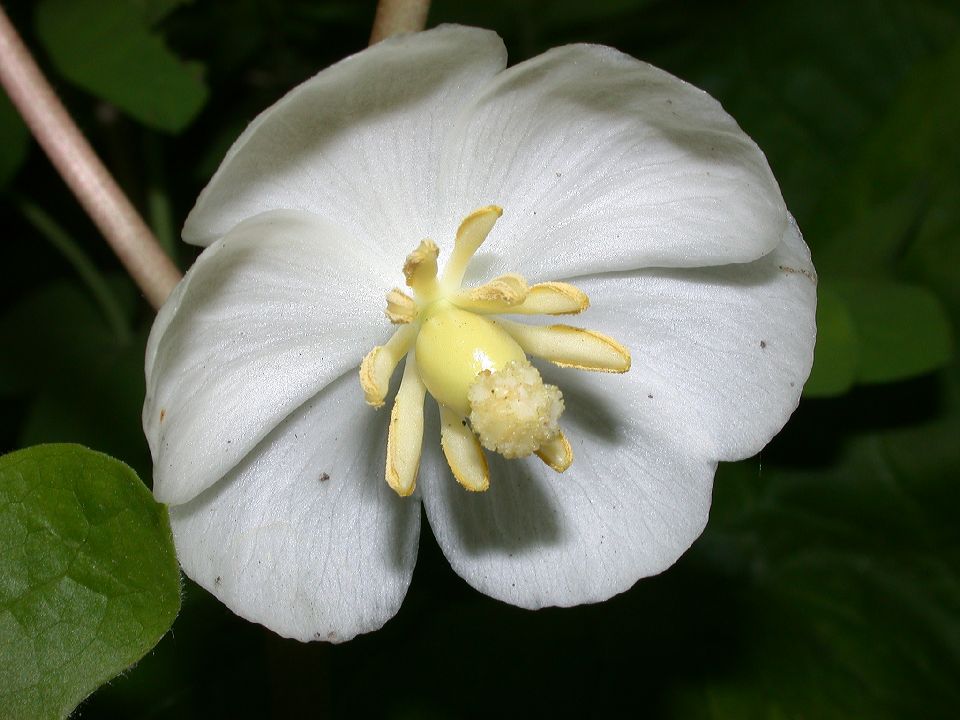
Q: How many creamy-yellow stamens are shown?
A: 10